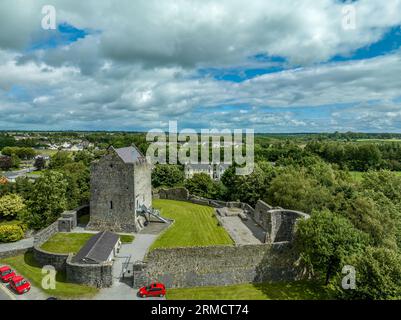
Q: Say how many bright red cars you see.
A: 3